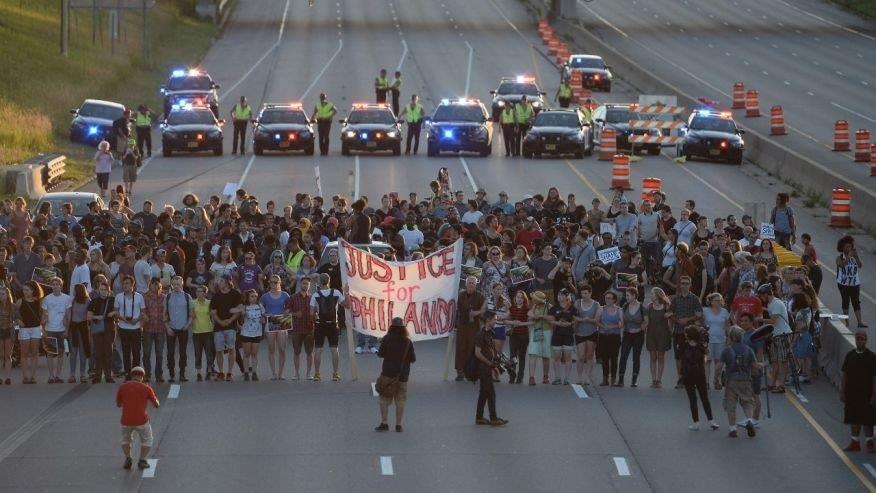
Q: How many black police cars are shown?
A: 11